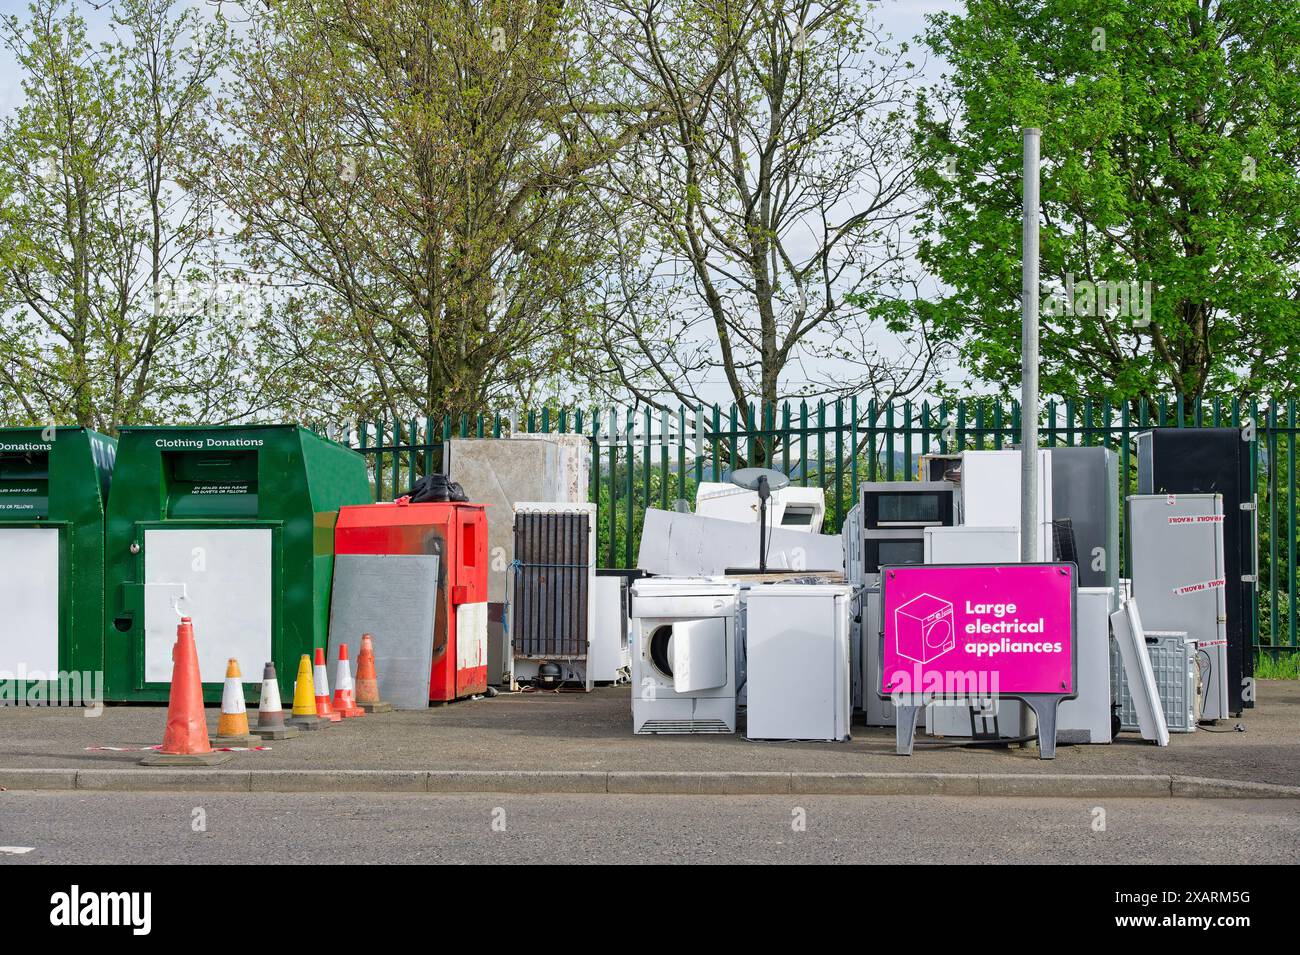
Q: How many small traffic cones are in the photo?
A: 6